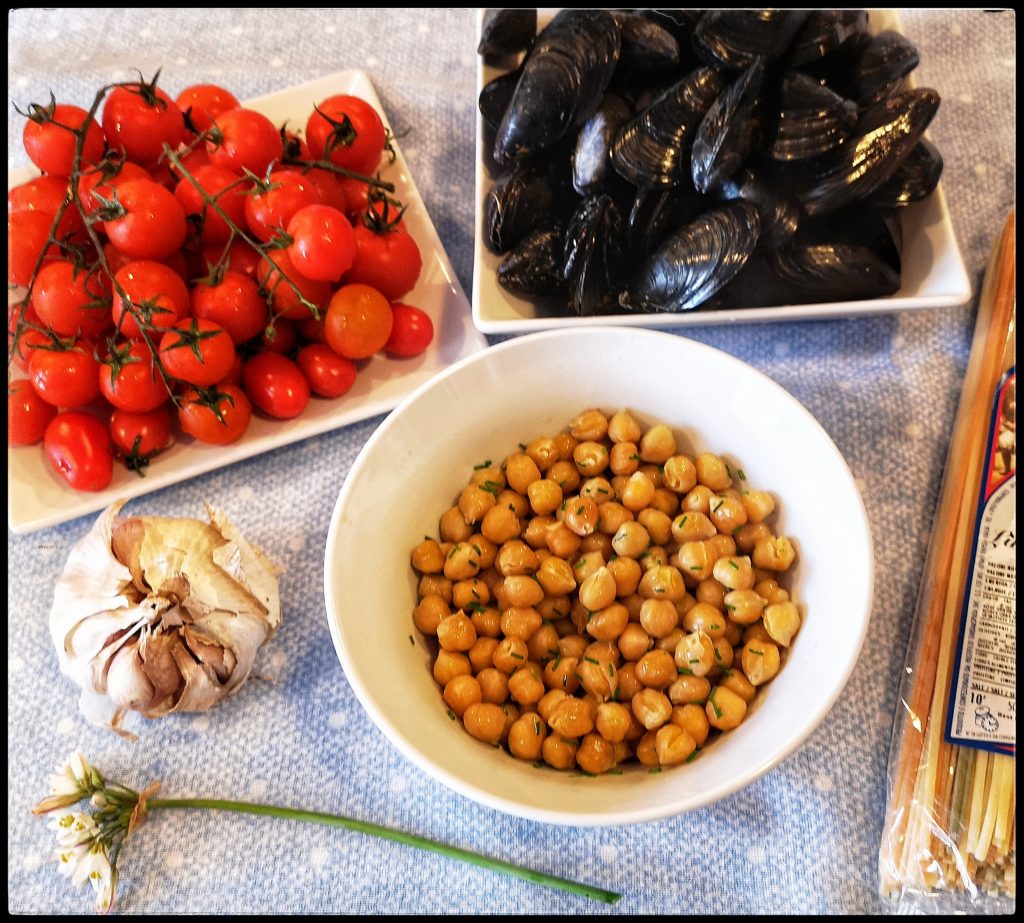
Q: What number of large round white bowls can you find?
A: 1